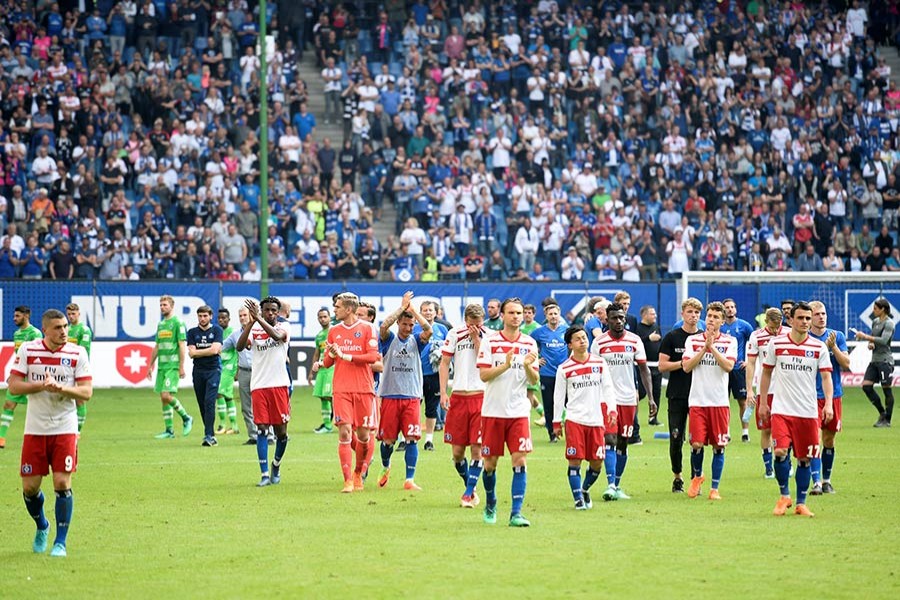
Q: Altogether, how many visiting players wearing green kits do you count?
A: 6